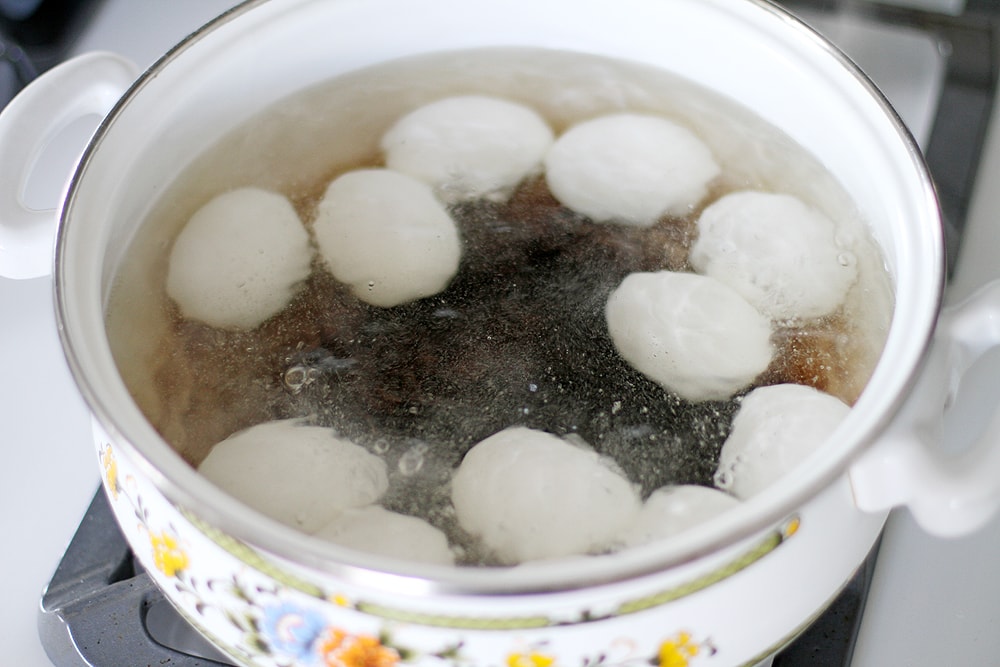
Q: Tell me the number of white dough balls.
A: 11